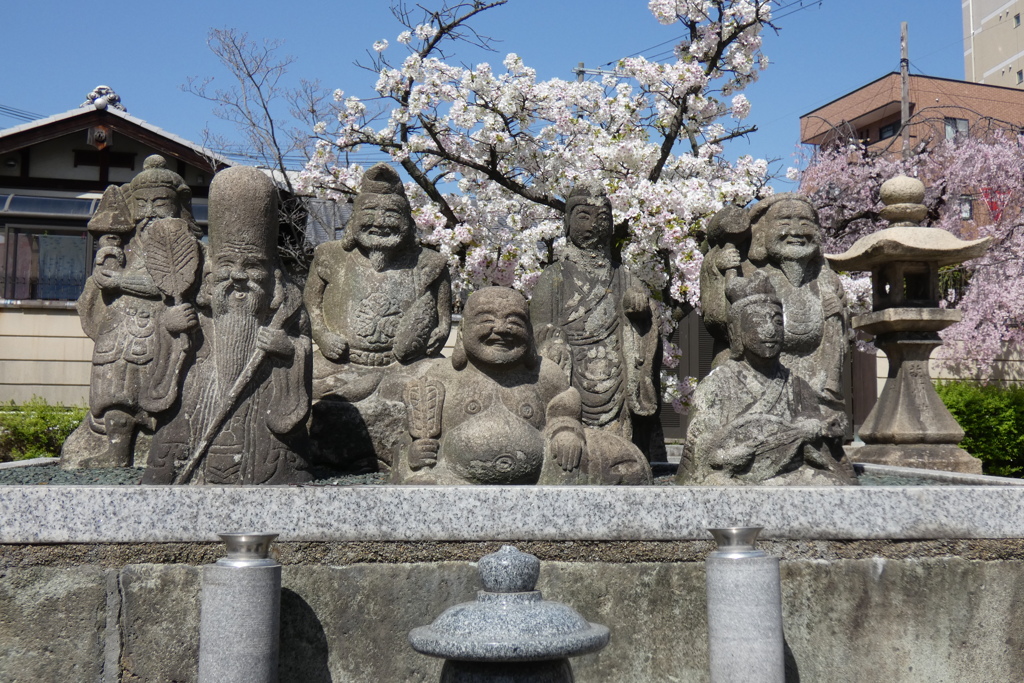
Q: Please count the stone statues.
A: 7